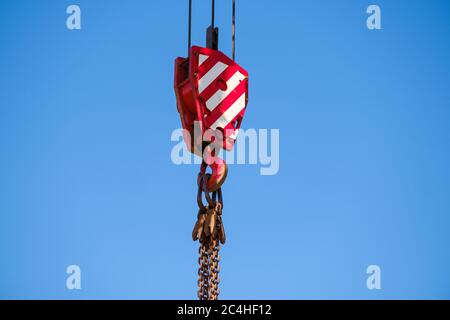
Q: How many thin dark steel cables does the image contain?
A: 3